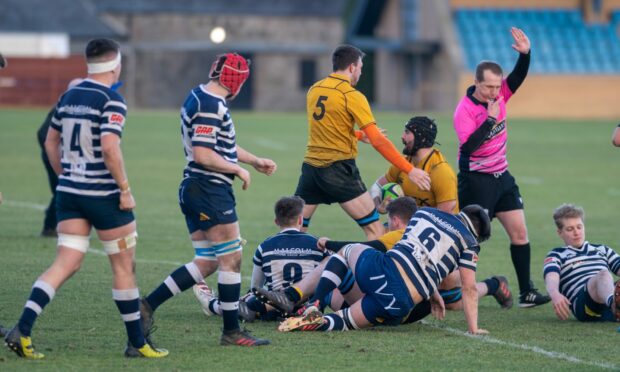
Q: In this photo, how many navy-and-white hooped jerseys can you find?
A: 5